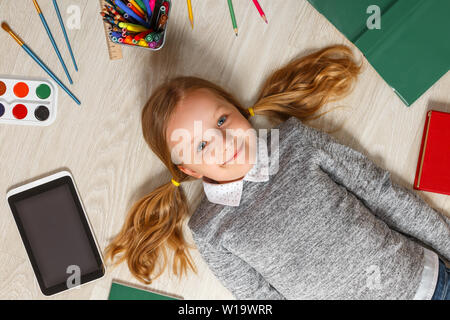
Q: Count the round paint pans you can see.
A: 6